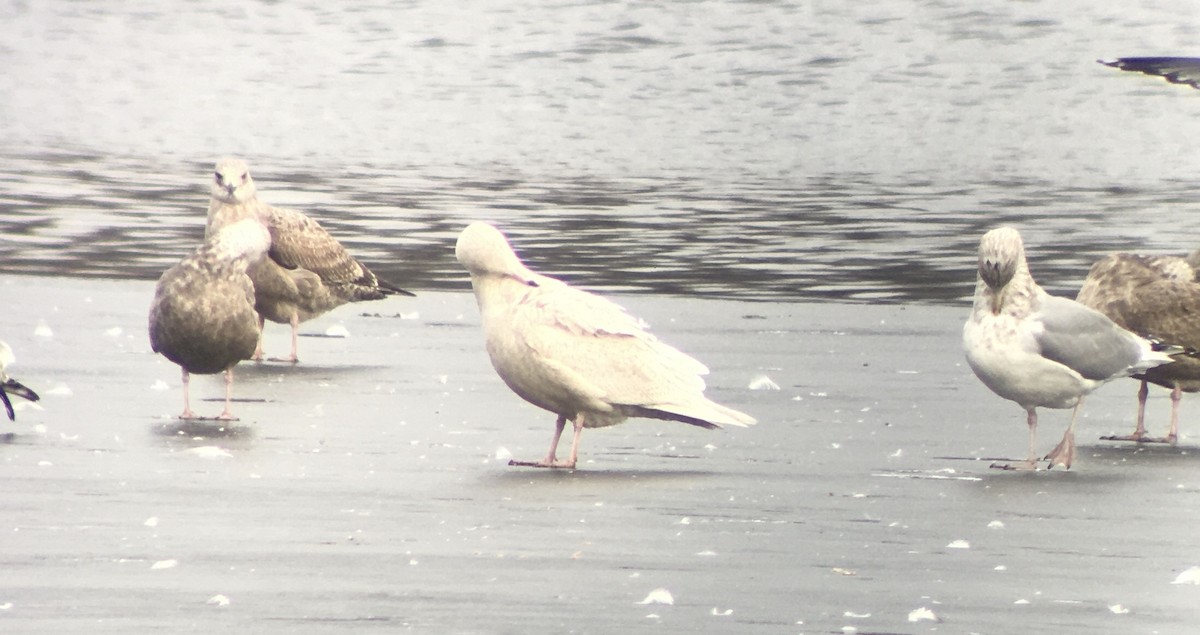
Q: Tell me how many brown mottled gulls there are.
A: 3